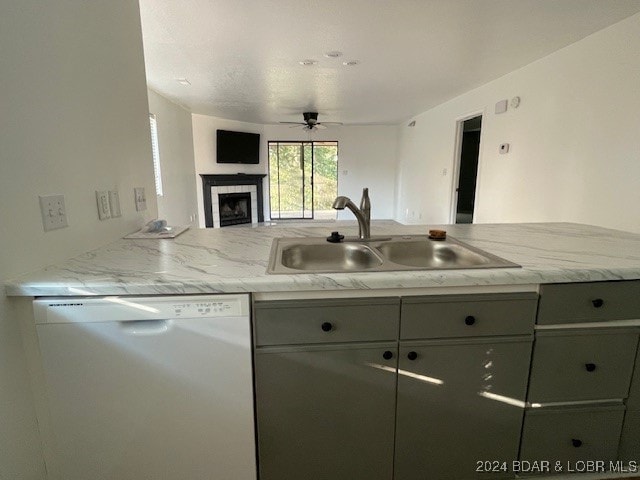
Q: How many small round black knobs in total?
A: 7